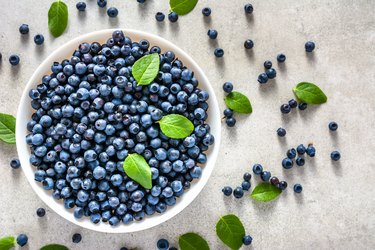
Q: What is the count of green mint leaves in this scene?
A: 13